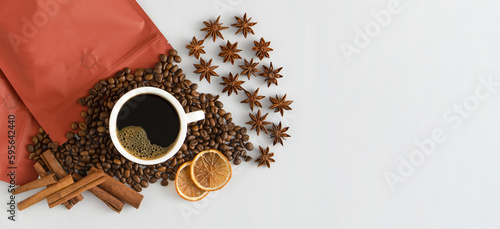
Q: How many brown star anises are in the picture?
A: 14